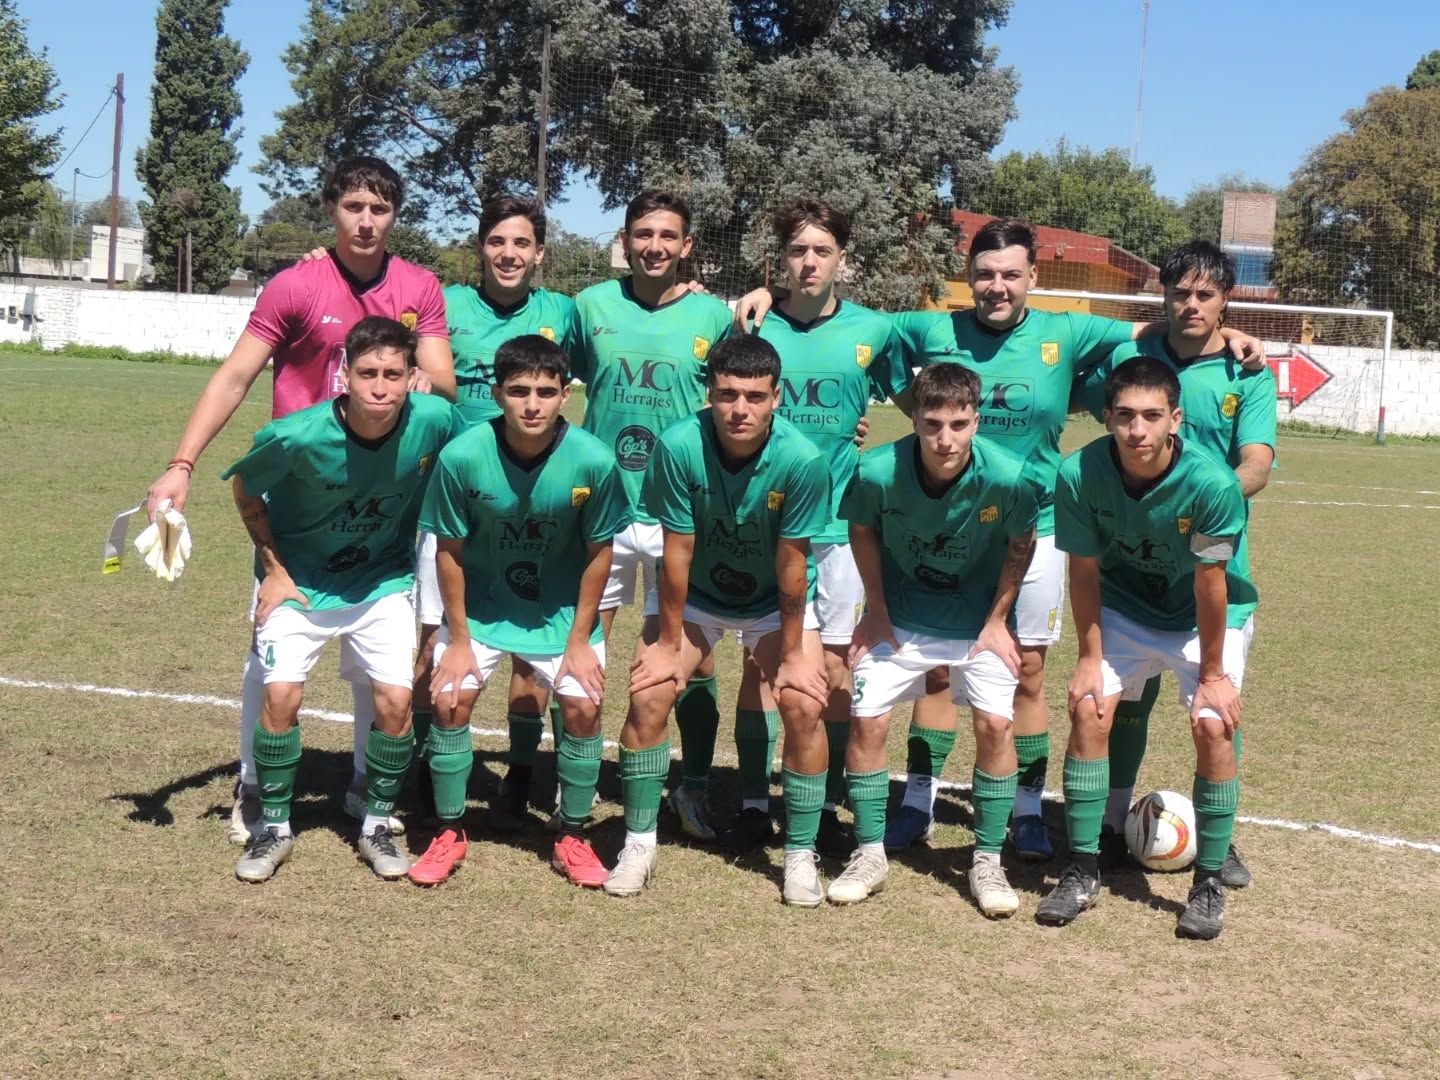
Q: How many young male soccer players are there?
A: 11